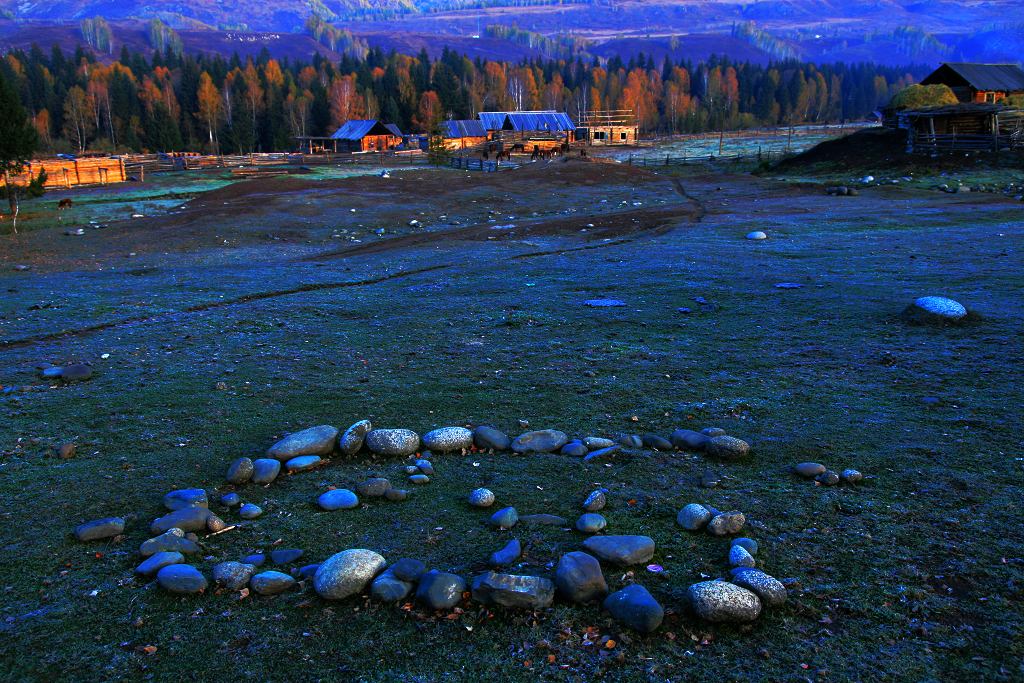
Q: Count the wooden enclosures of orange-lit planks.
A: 1